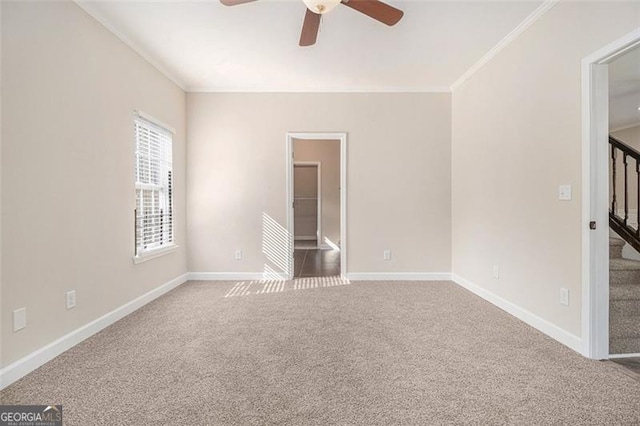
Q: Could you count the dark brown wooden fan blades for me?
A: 3